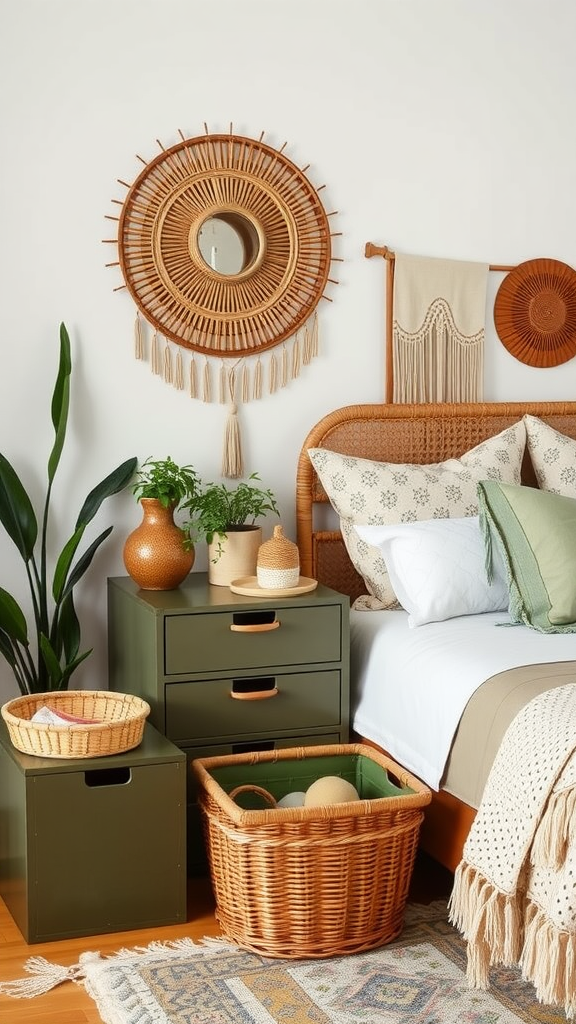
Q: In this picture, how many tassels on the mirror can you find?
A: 15